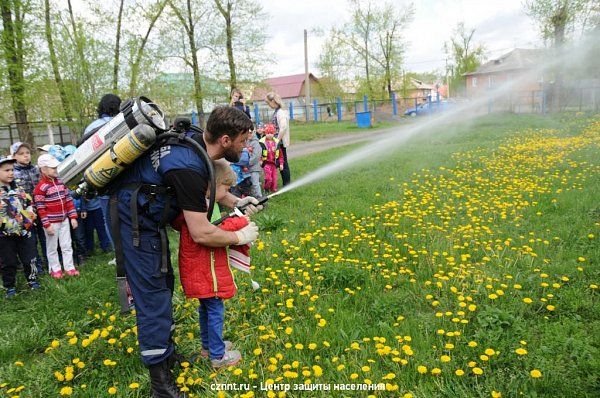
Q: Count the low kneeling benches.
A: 0